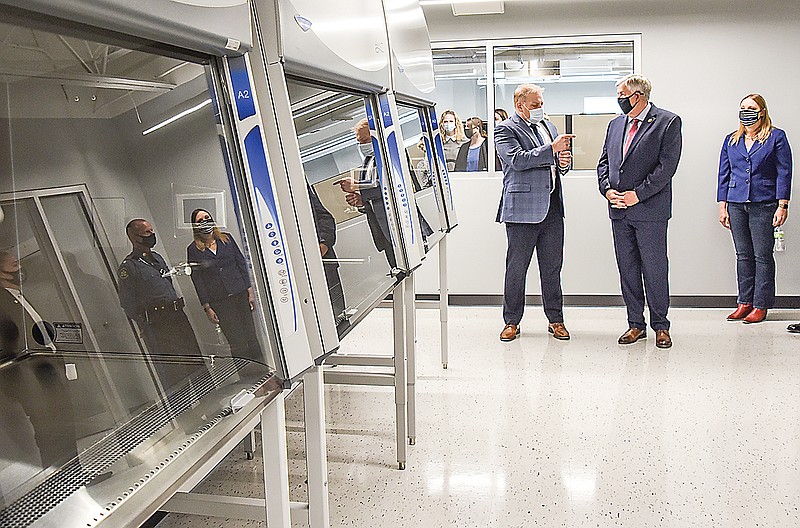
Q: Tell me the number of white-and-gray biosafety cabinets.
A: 3